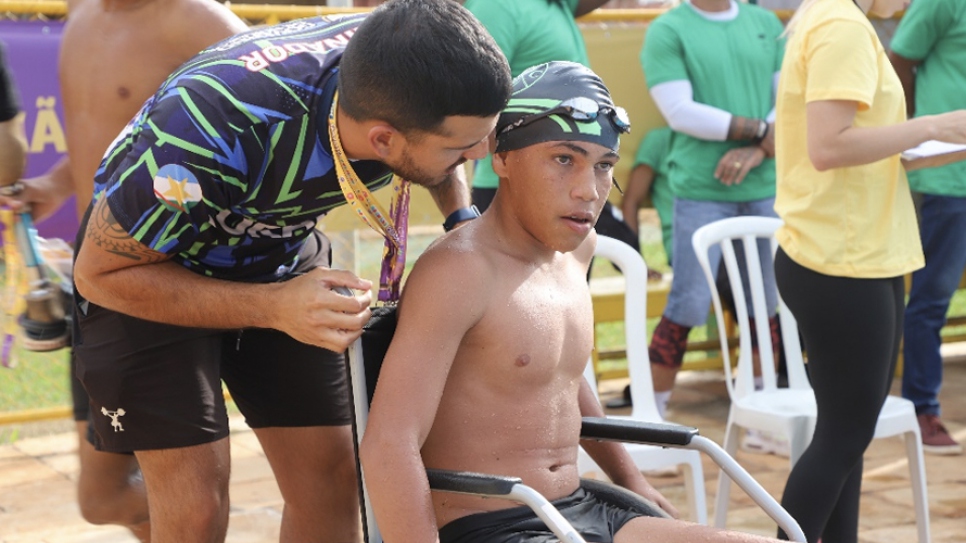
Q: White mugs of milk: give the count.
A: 0